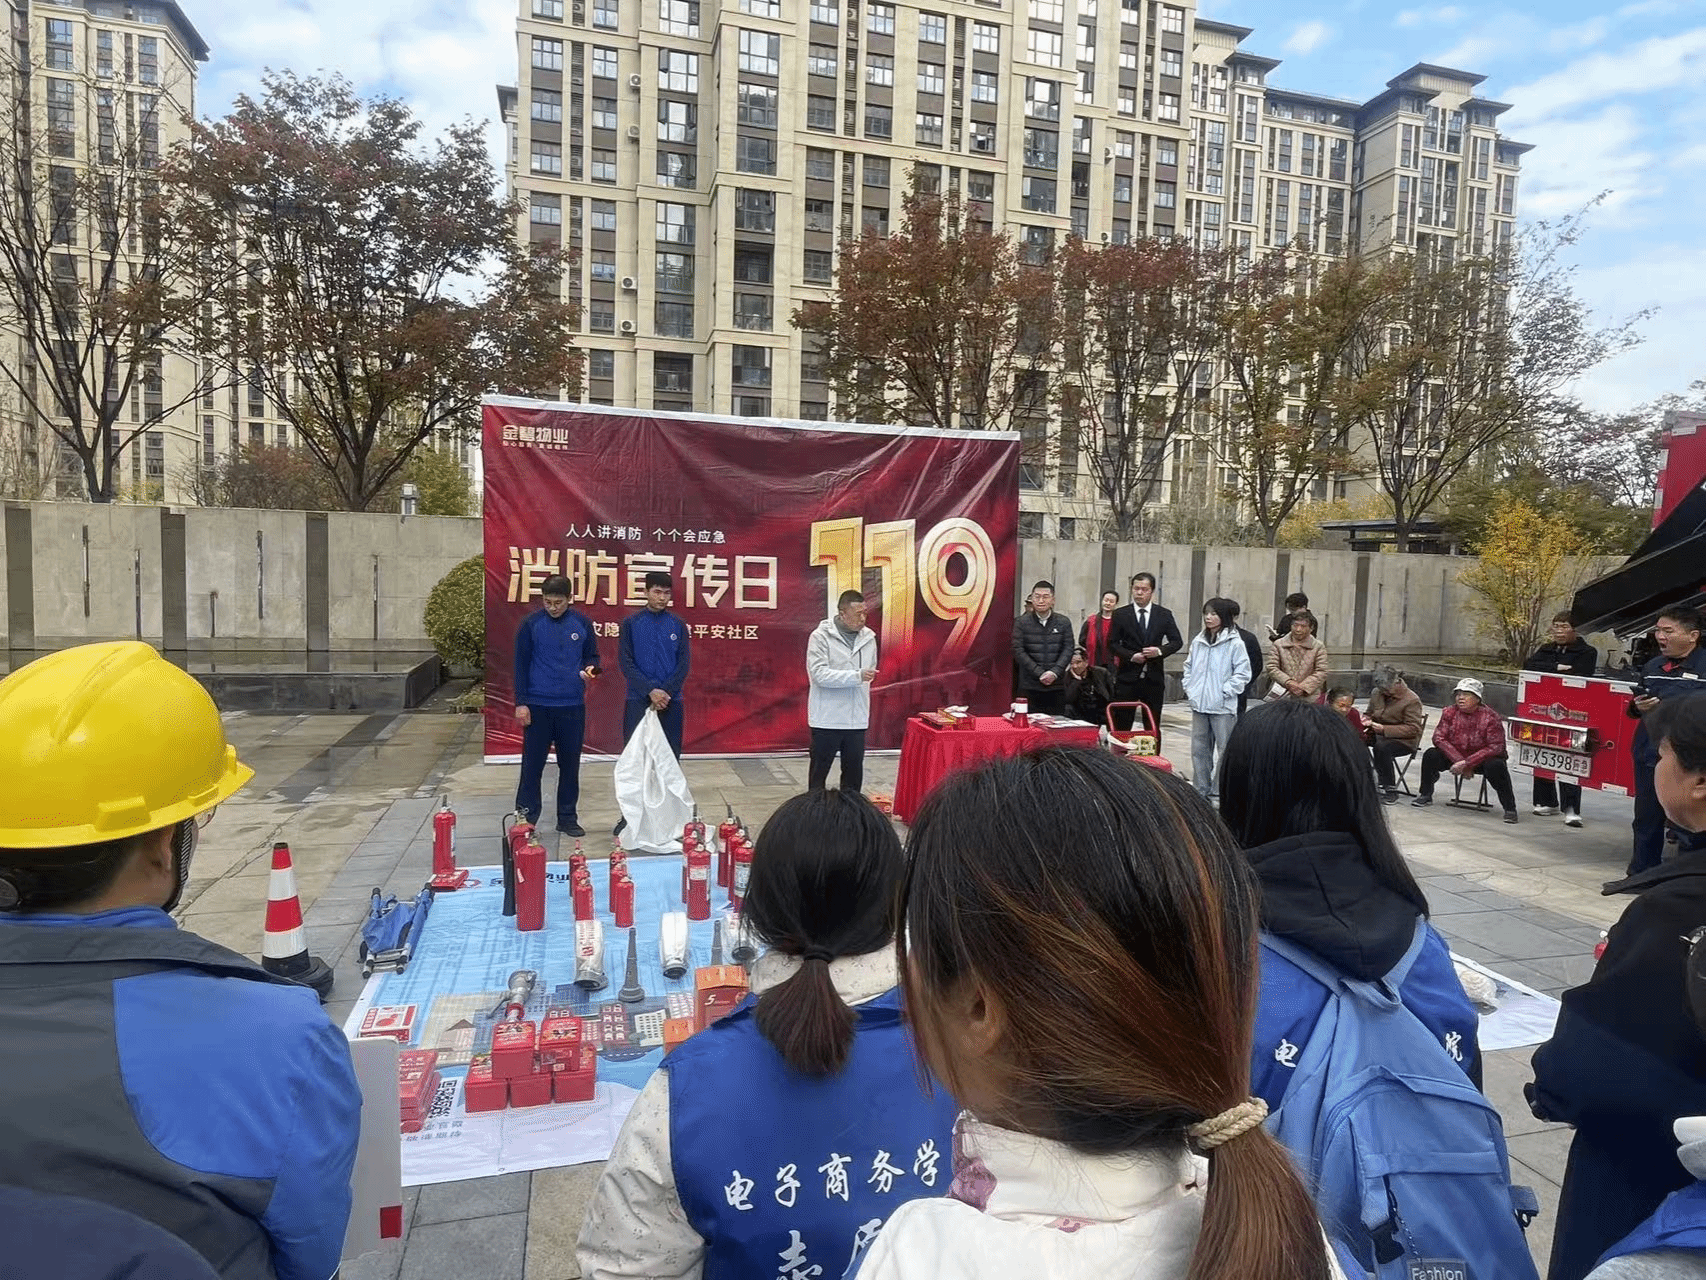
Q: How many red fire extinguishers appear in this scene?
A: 15